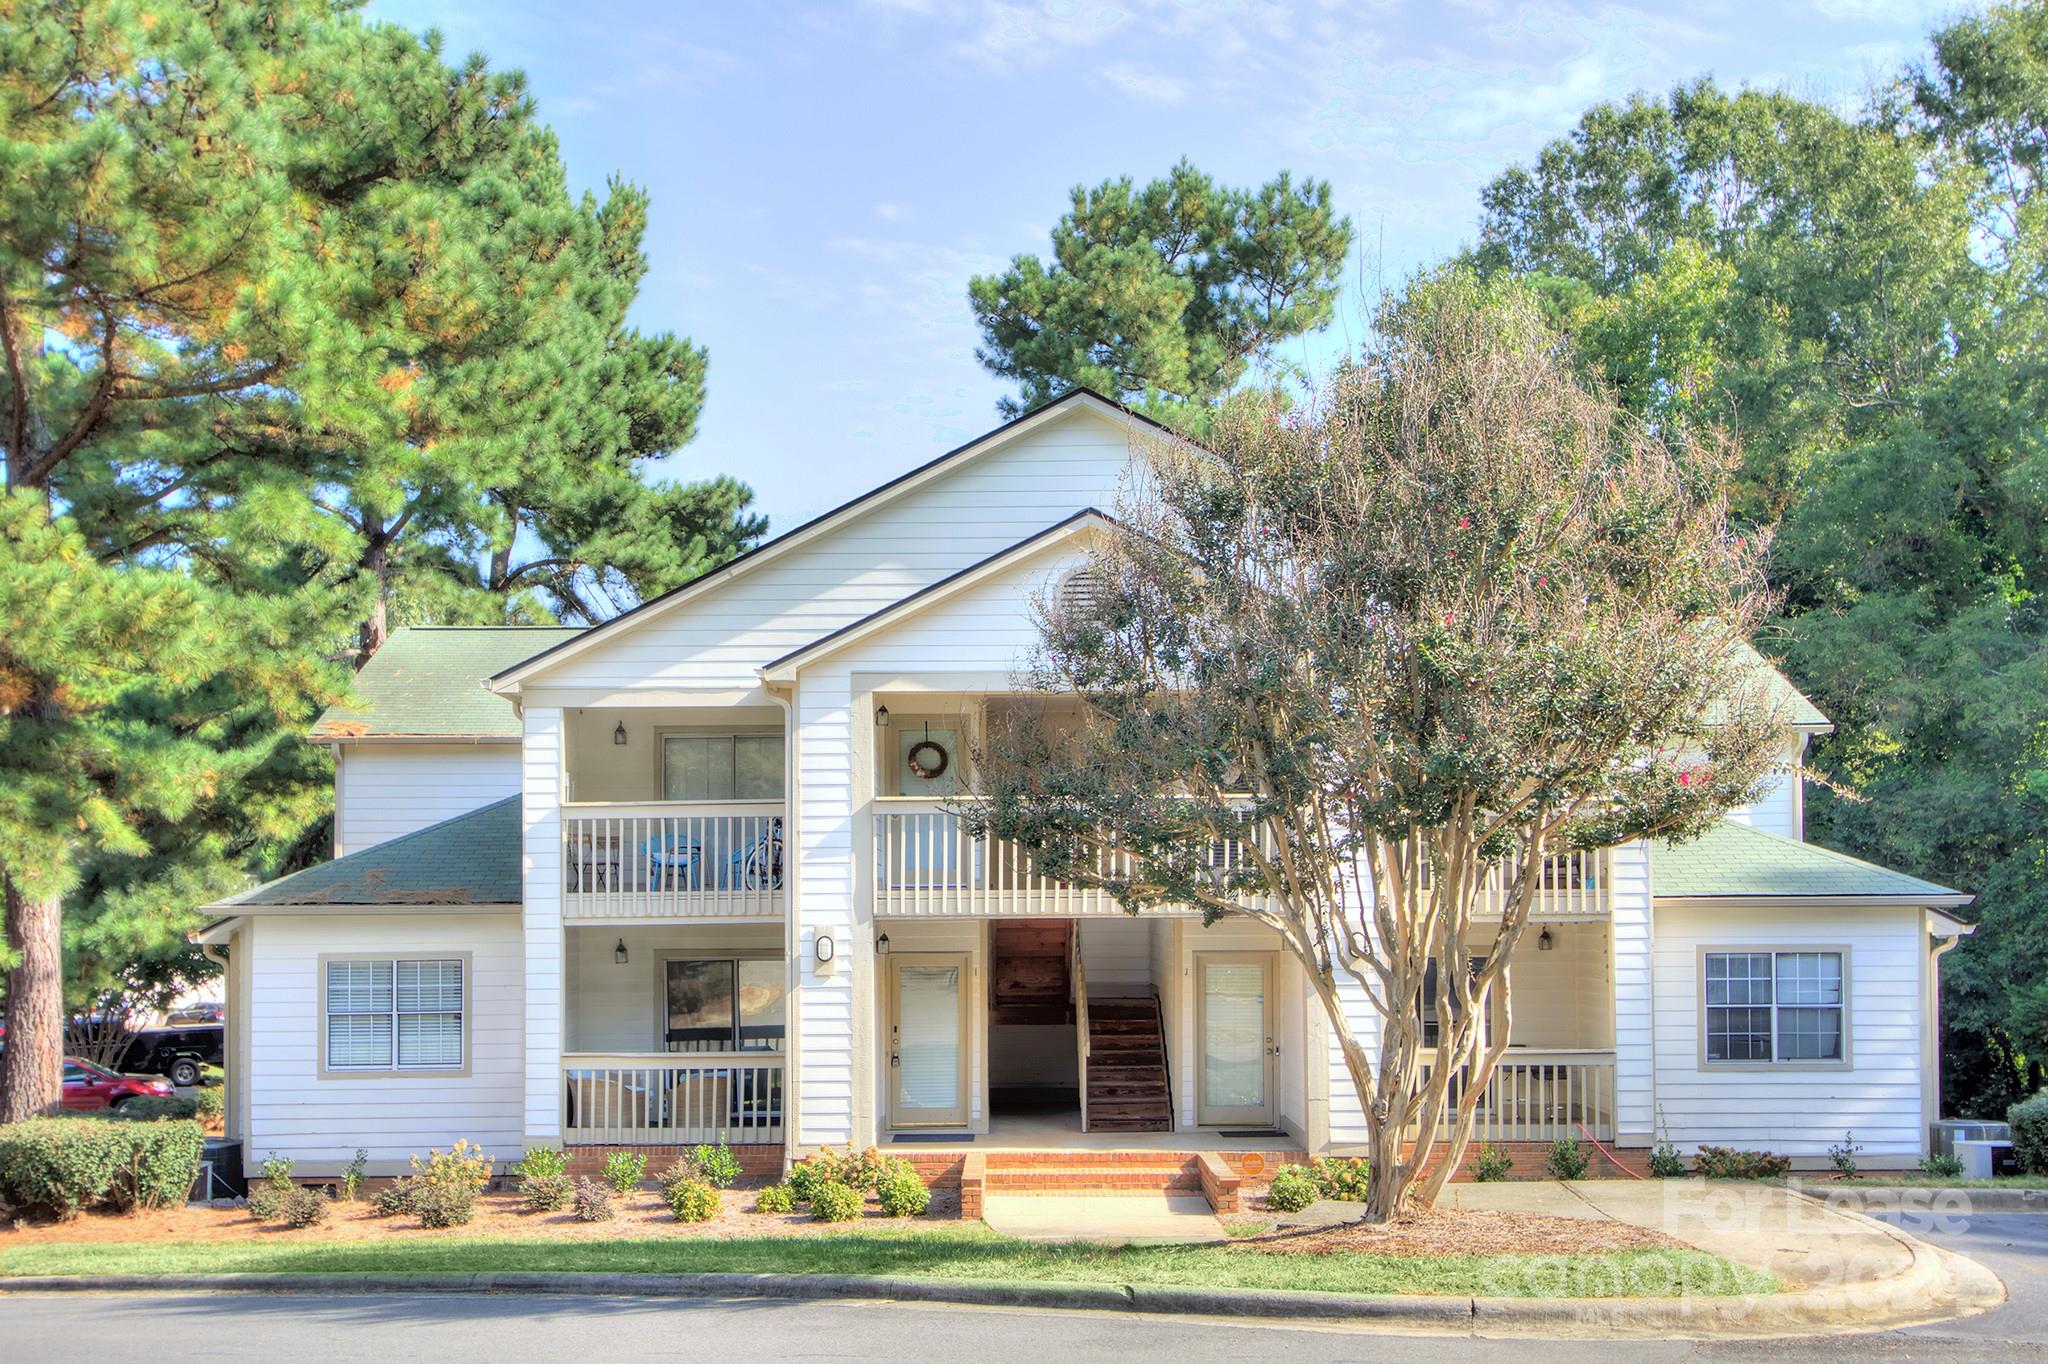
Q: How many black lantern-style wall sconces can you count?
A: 5